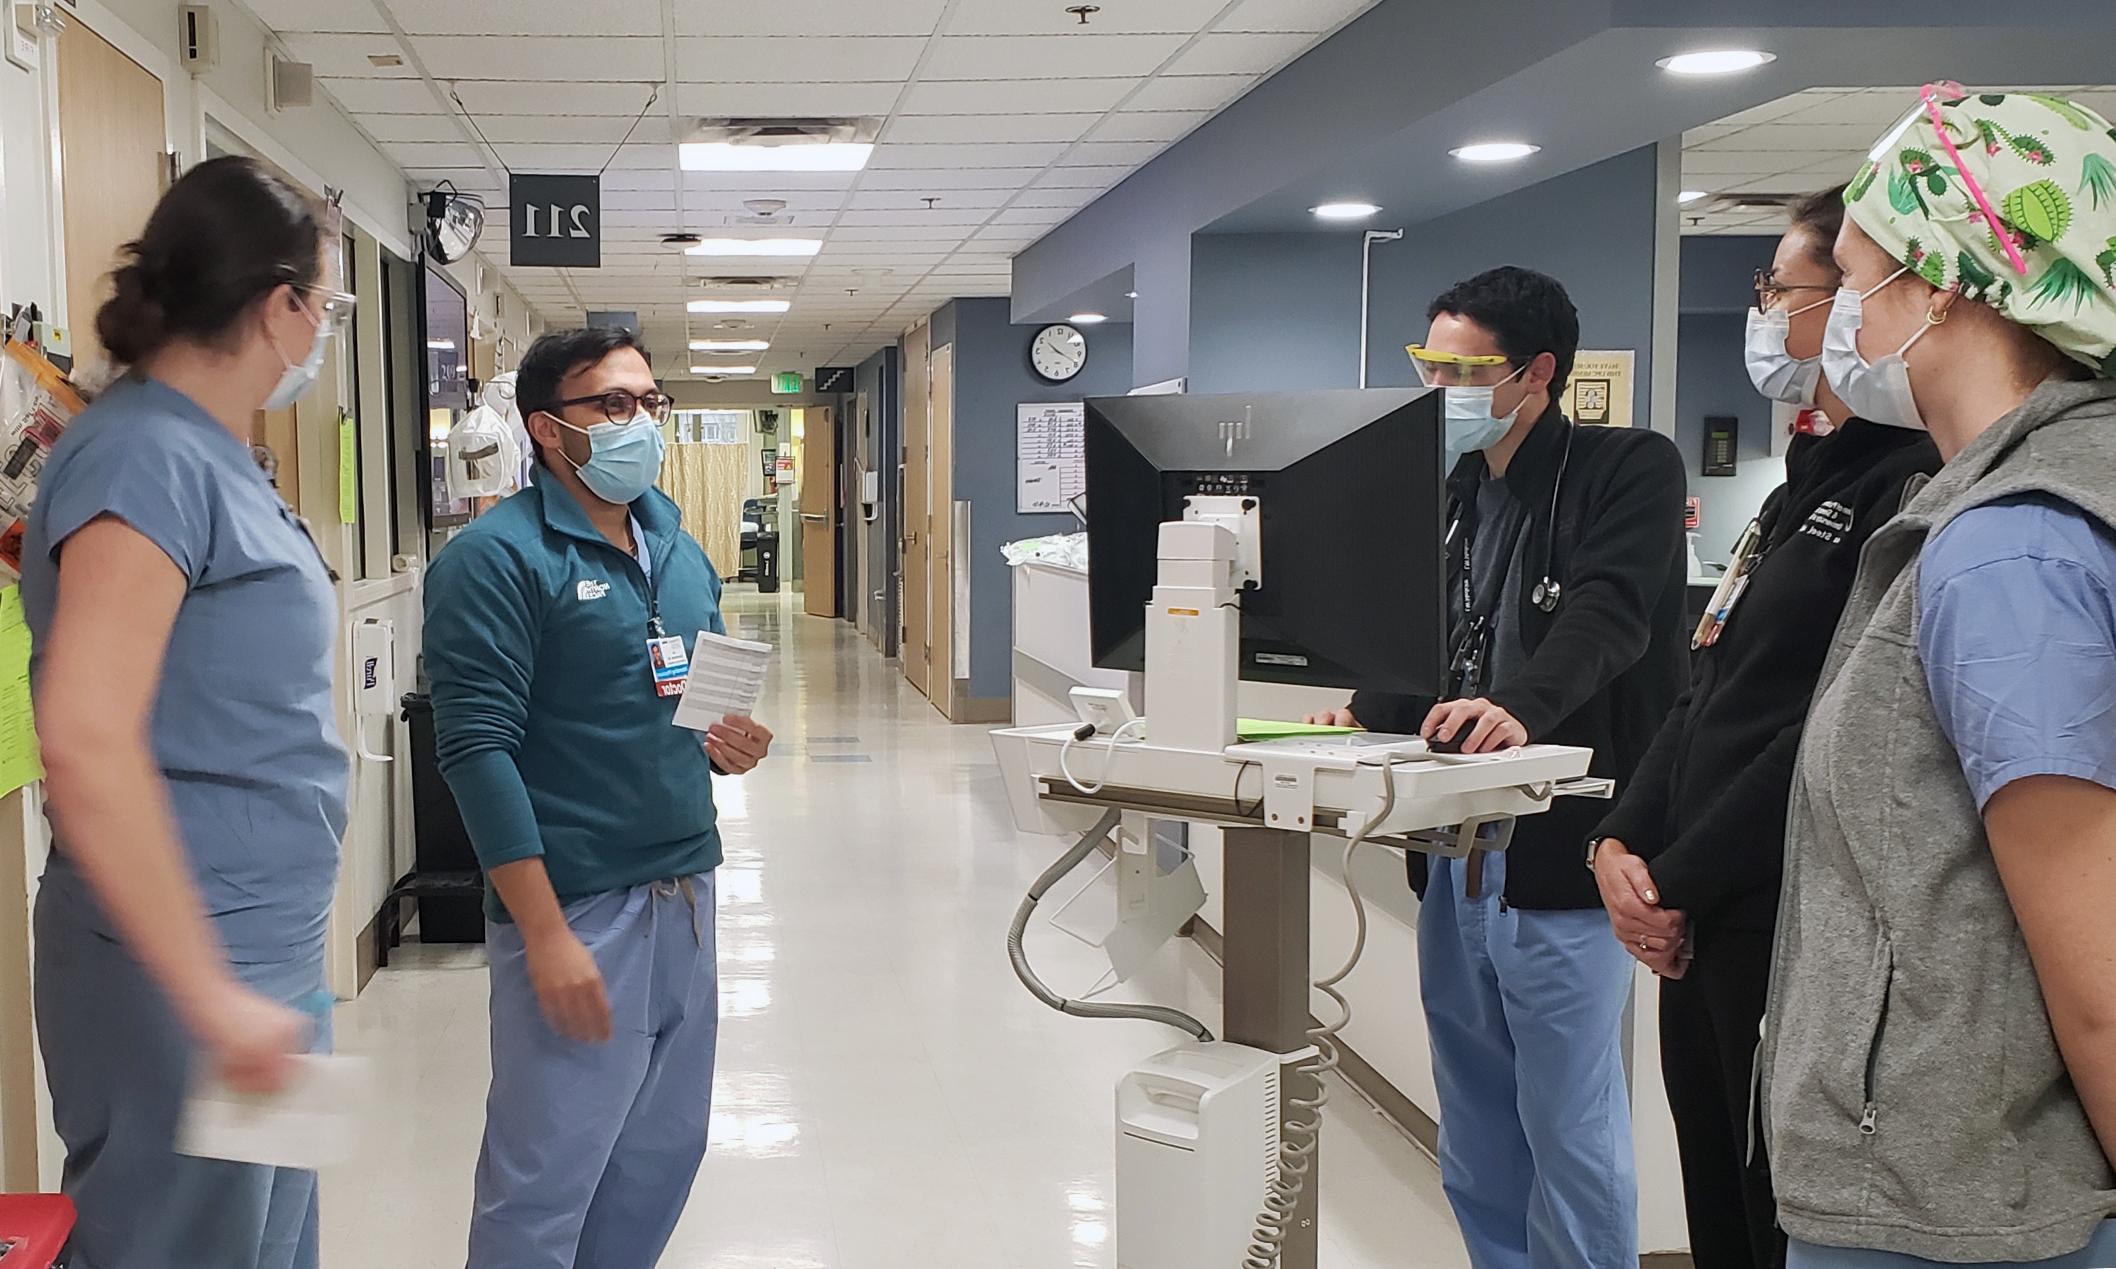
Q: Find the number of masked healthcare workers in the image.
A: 5